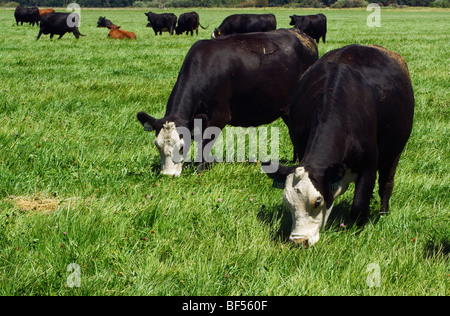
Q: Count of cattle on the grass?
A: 11